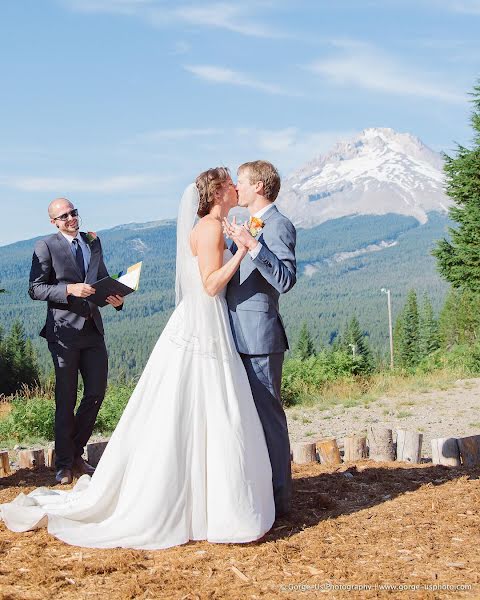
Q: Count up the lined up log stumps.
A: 11